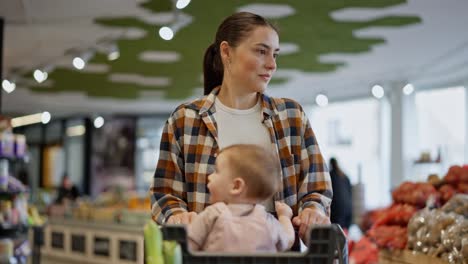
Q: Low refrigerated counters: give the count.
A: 1